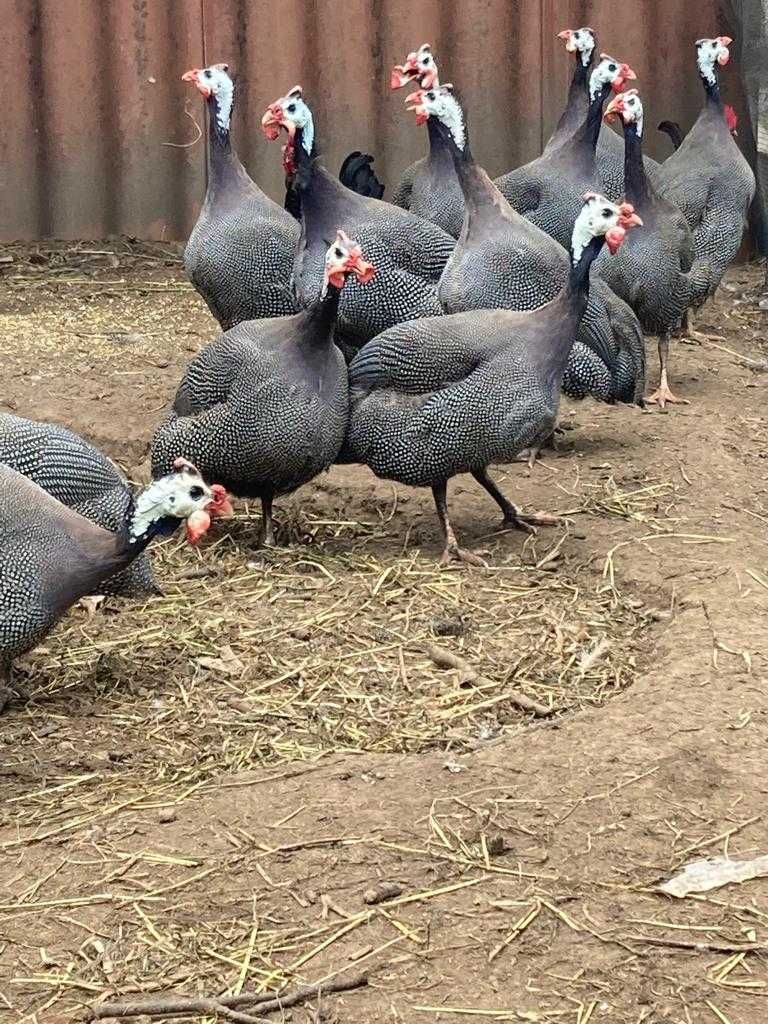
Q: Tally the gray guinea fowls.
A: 12